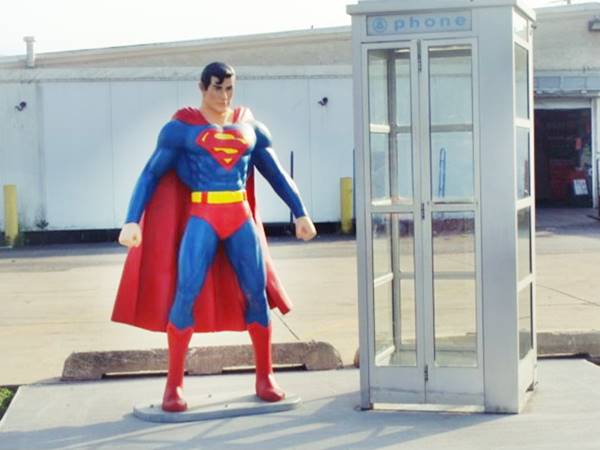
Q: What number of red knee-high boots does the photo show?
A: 2